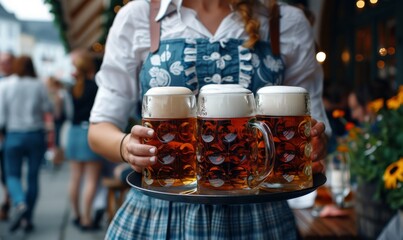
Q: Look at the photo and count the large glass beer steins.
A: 3